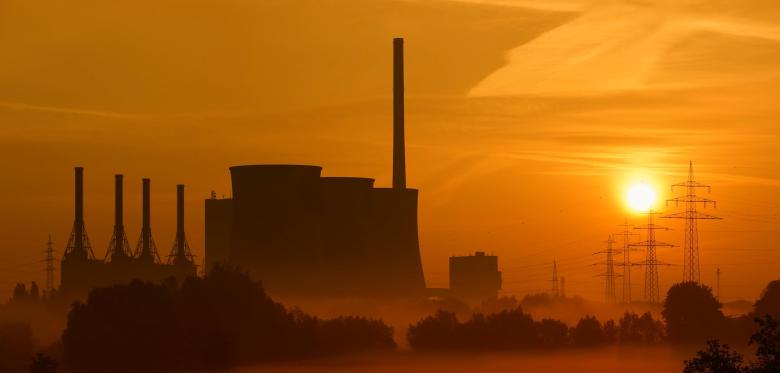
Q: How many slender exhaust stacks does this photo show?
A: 5